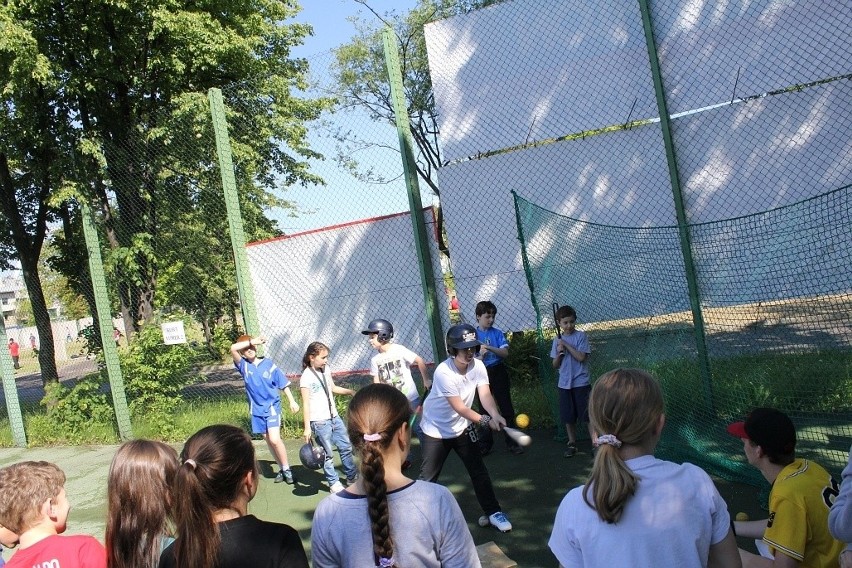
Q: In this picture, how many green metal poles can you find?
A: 5